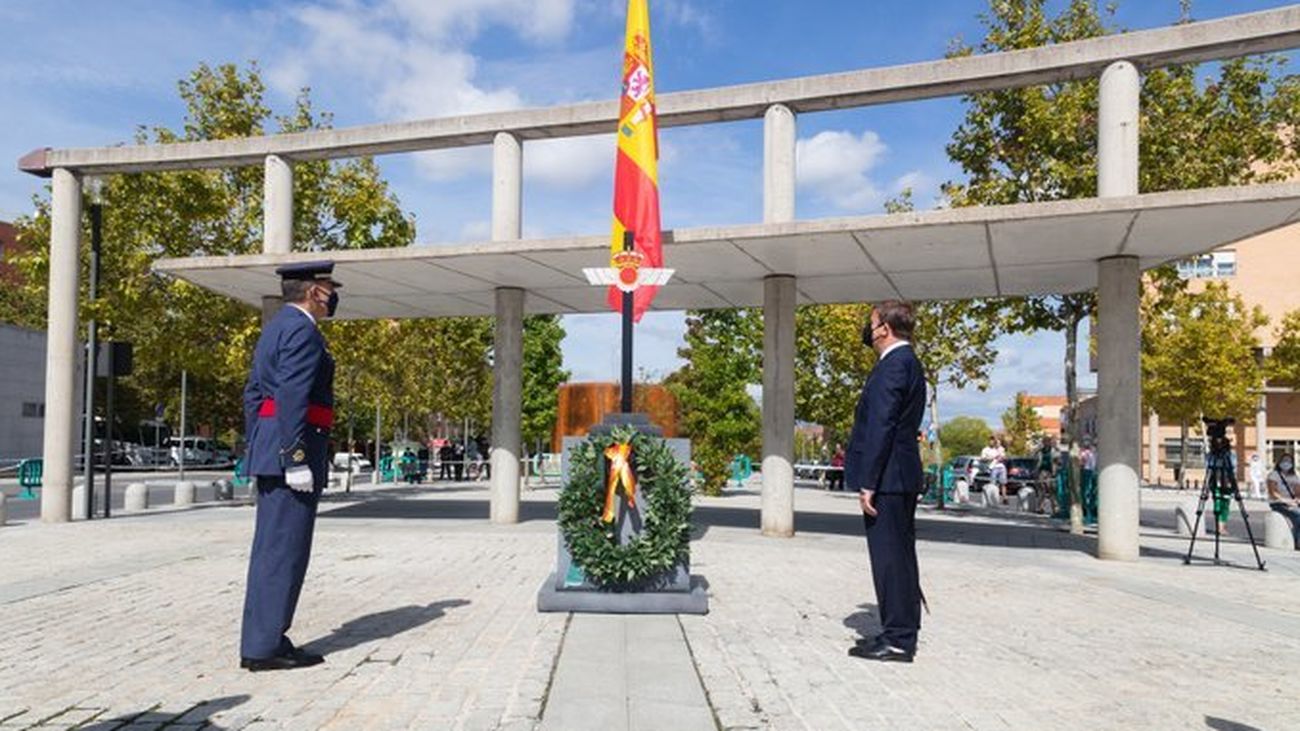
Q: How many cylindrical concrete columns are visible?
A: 5